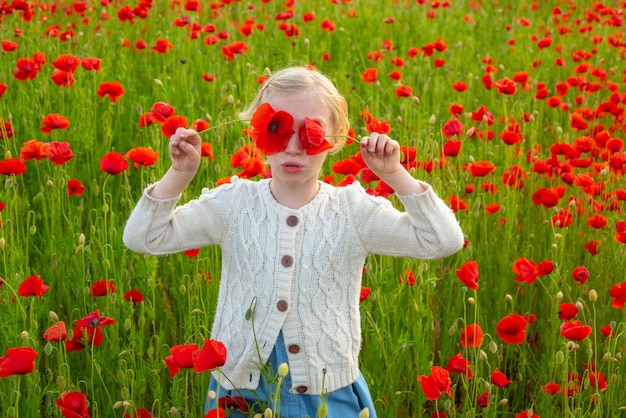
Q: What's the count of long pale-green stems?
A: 2